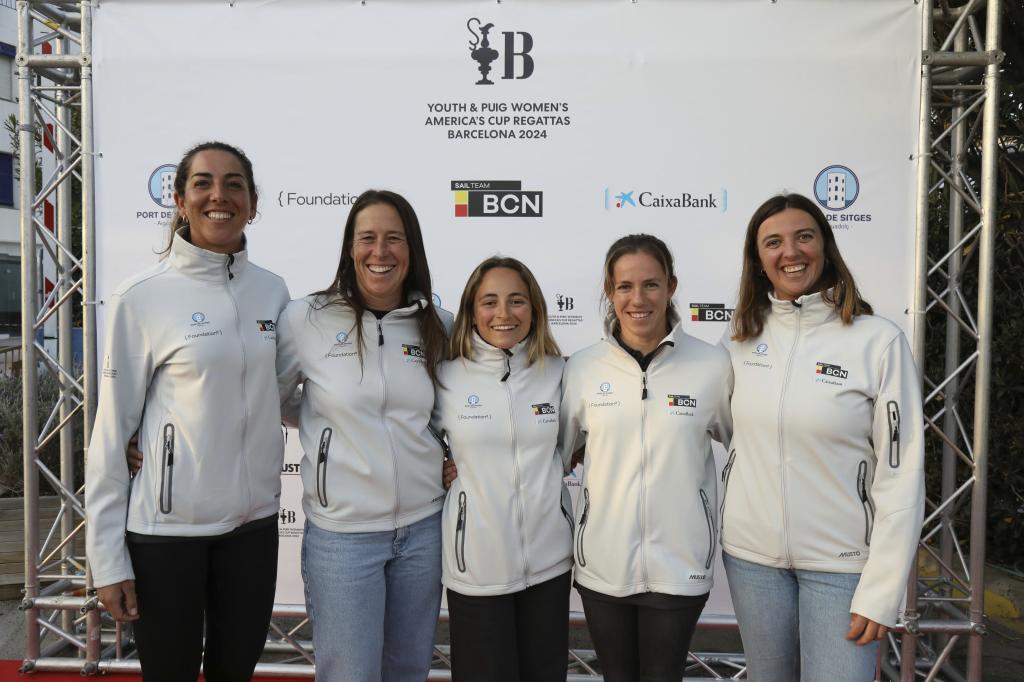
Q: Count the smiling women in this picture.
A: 5